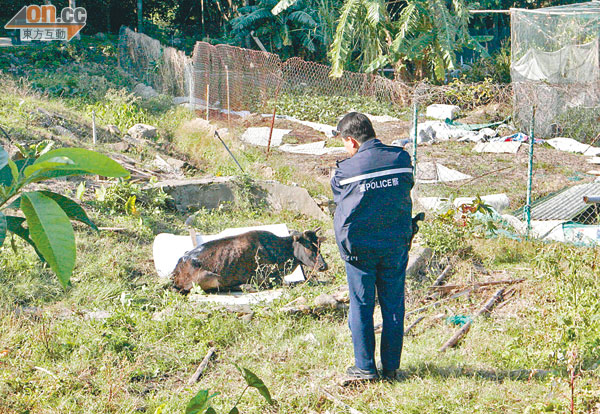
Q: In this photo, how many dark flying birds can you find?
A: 0